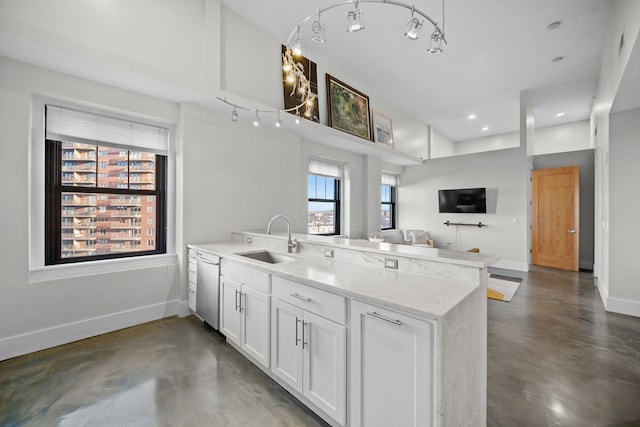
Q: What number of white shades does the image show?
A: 3